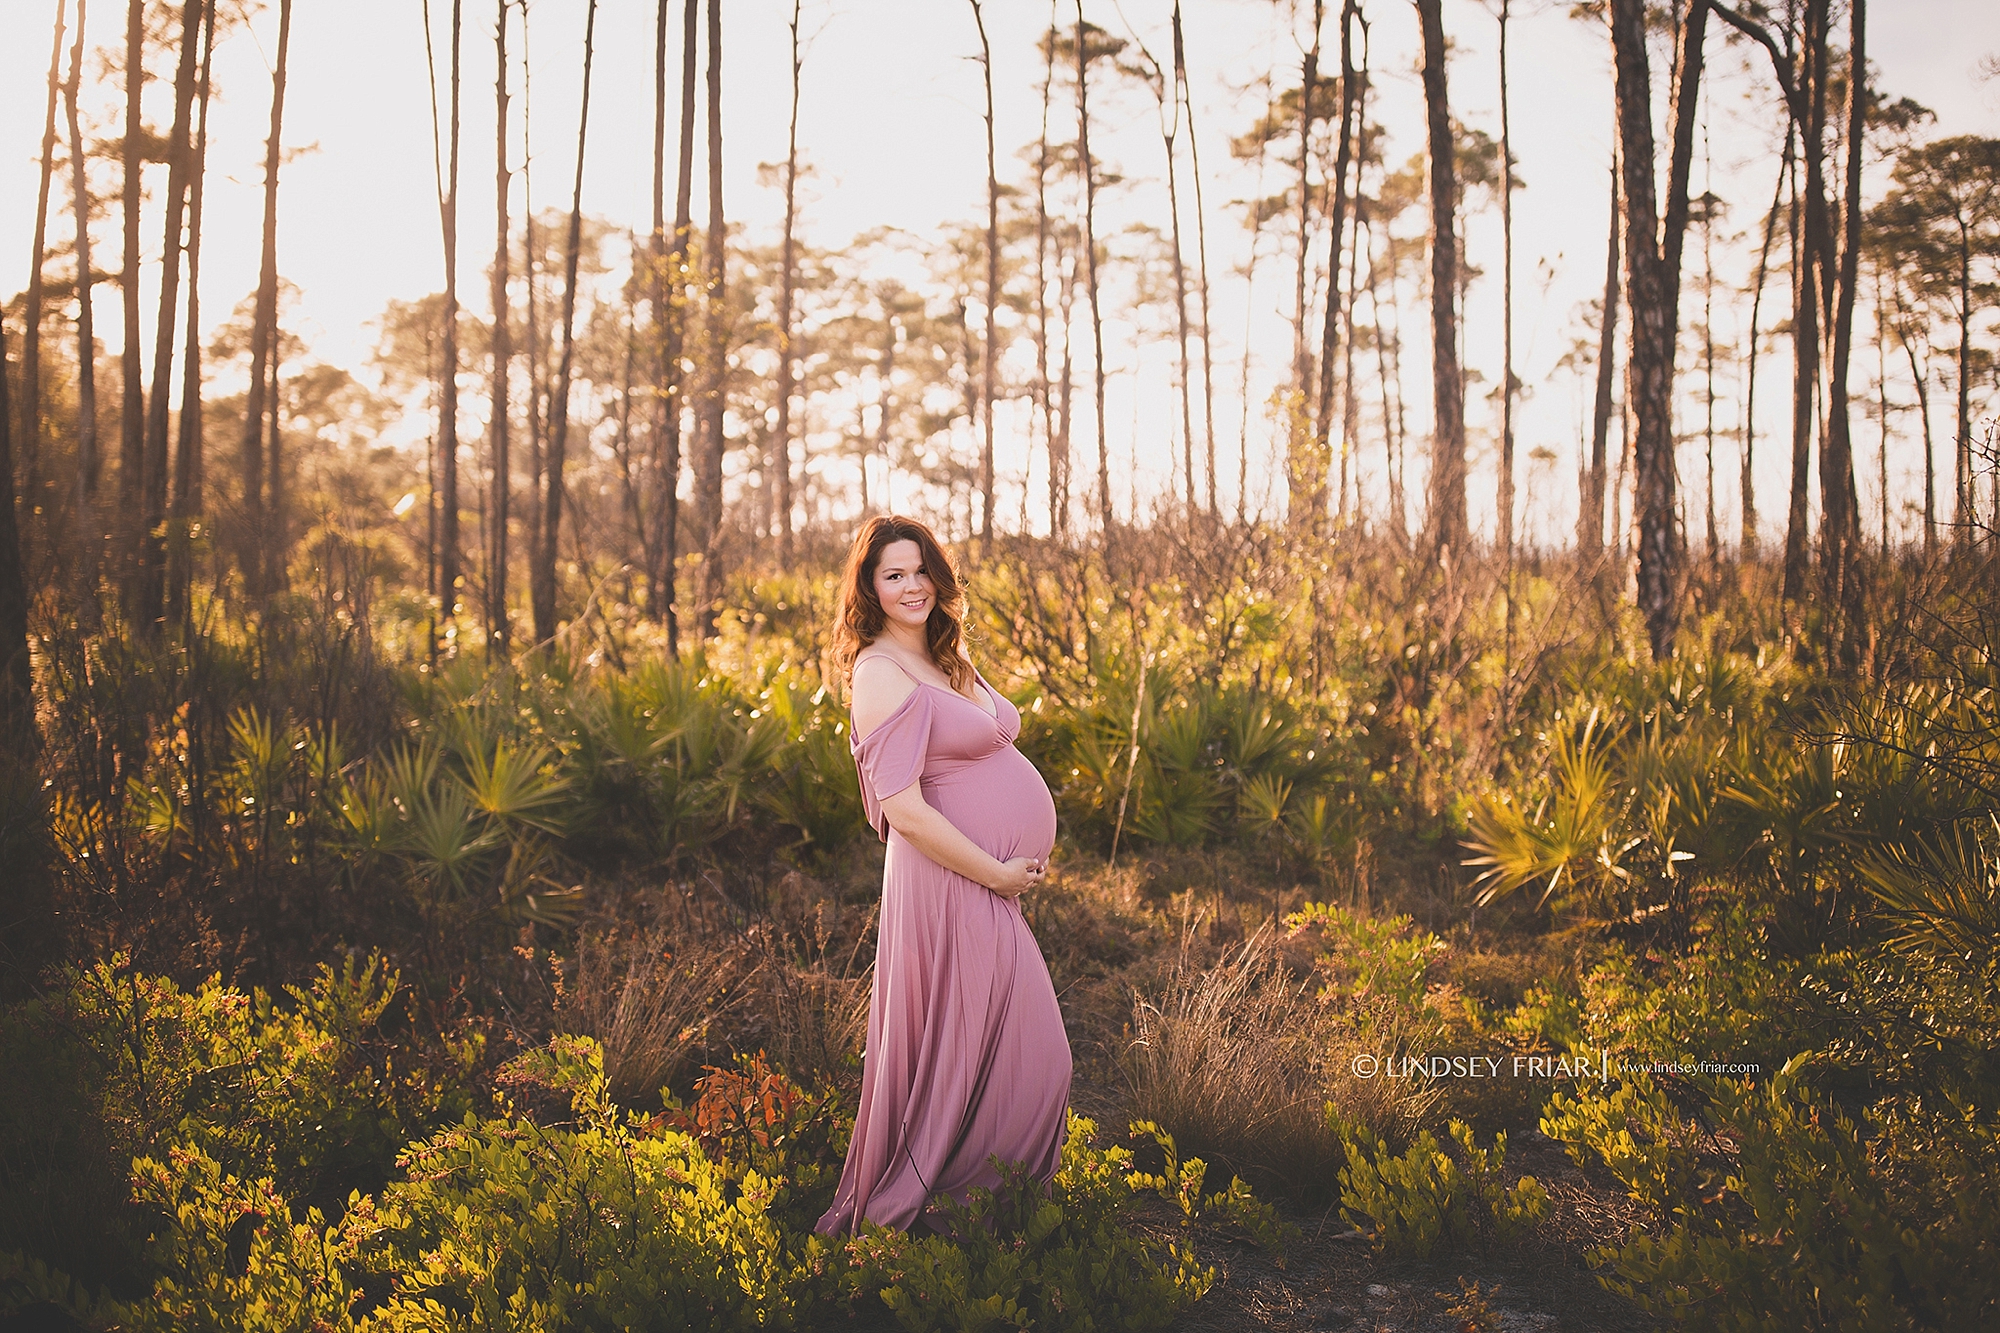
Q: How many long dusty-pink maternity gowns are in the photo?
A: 1